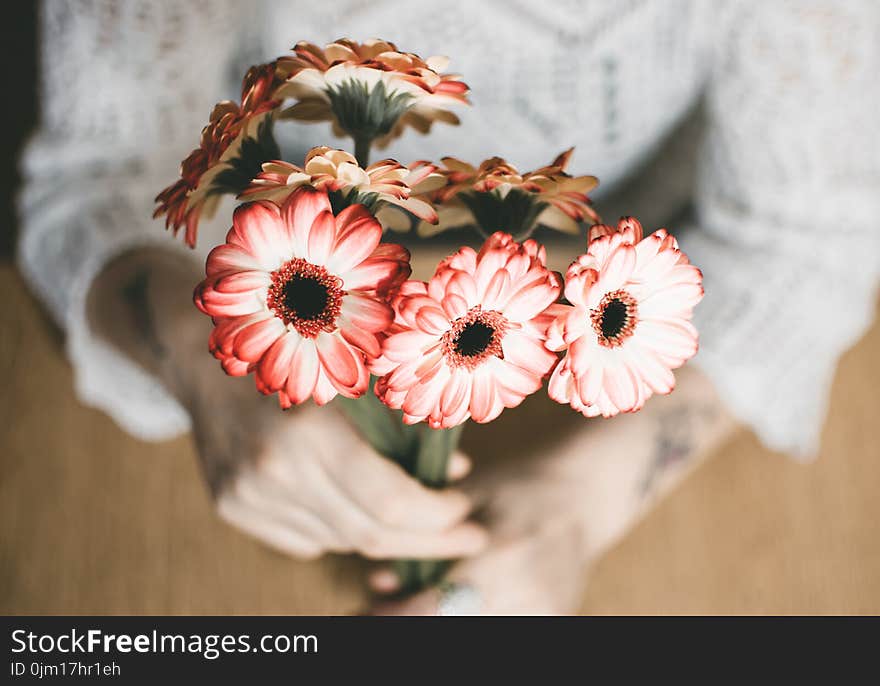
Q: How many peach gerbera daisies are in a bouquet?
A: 7